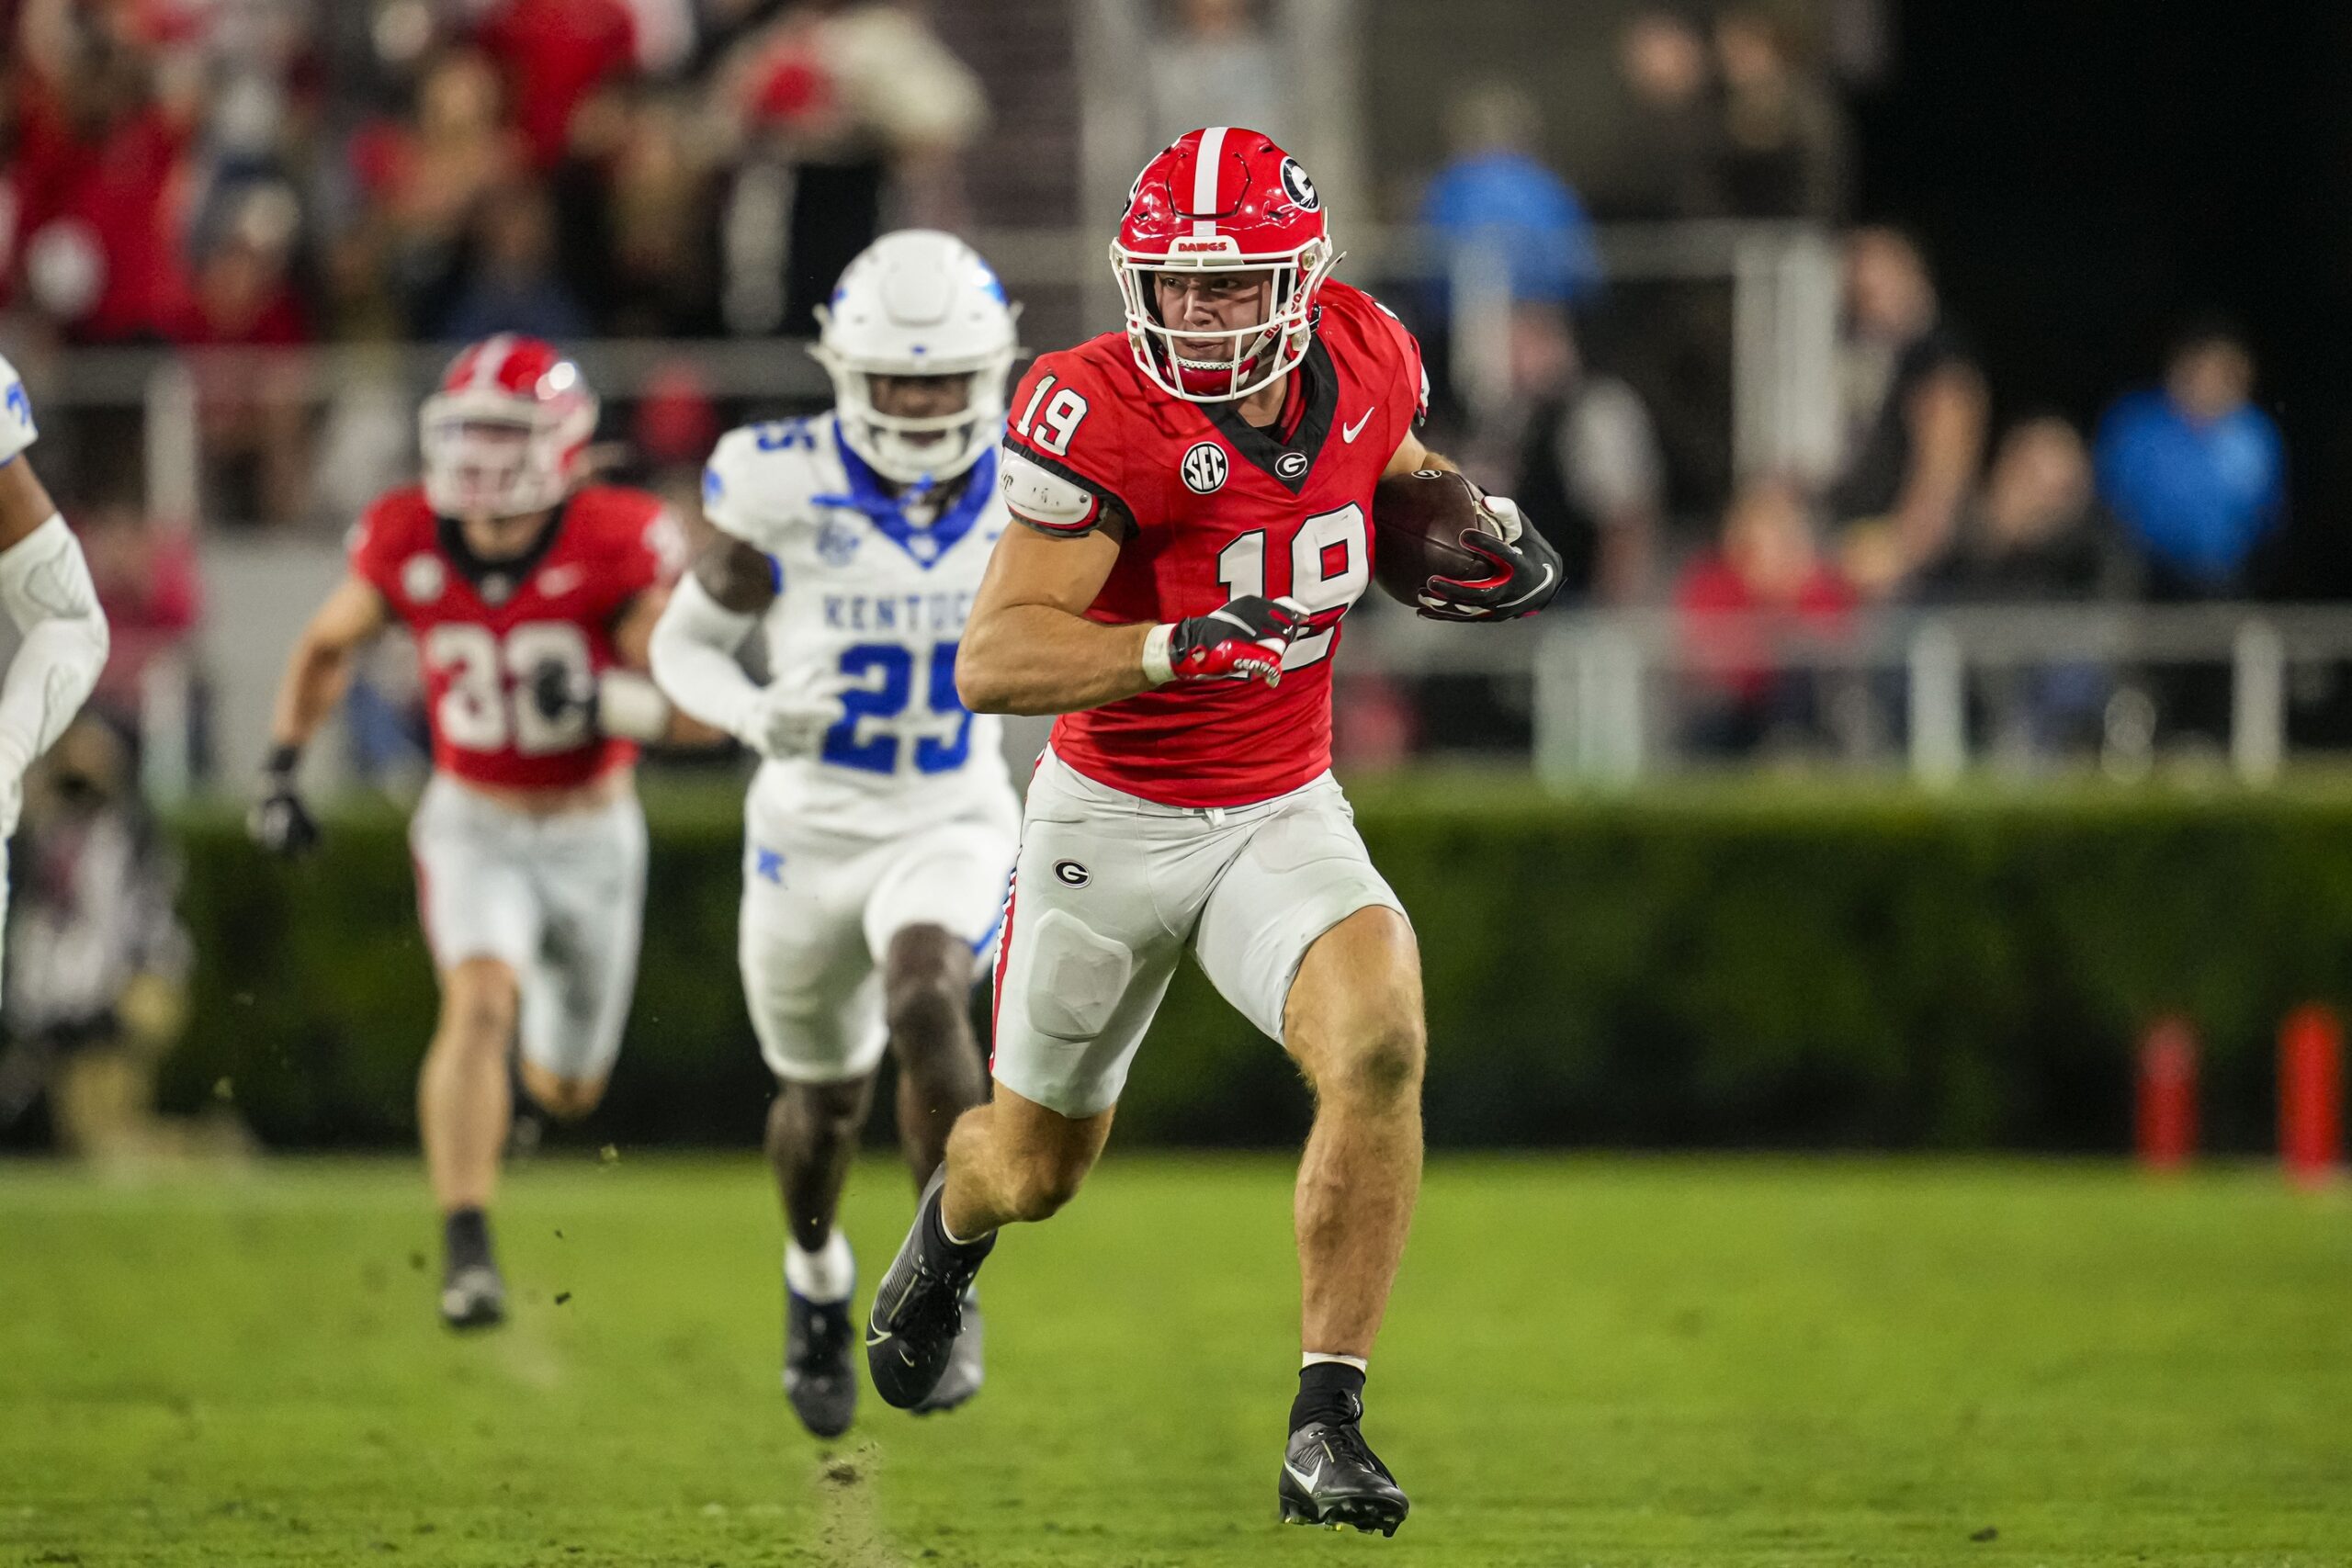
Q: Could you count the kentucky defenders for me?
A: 2